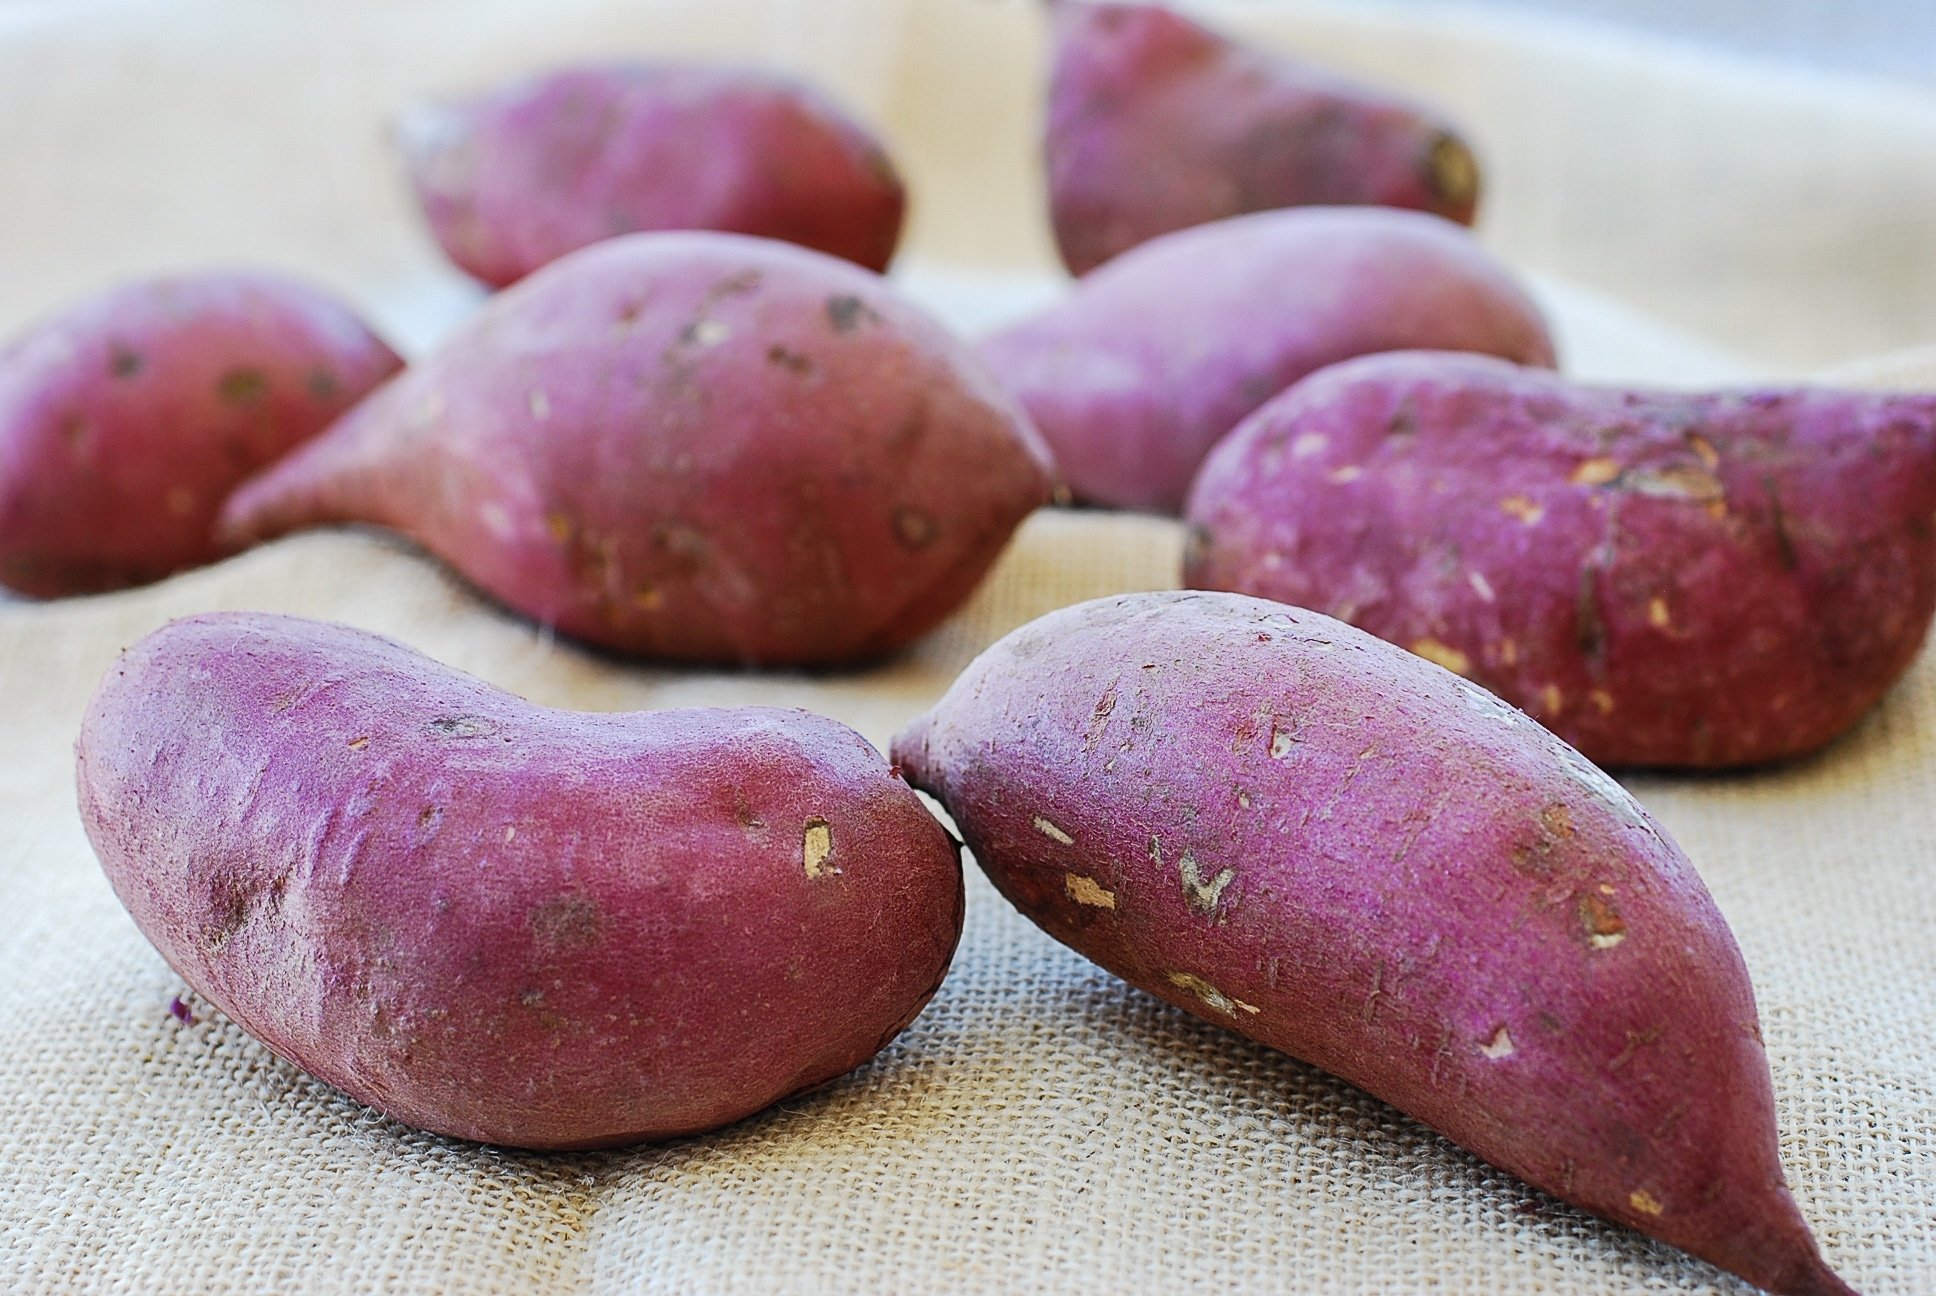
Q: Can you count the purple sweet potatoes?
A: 8